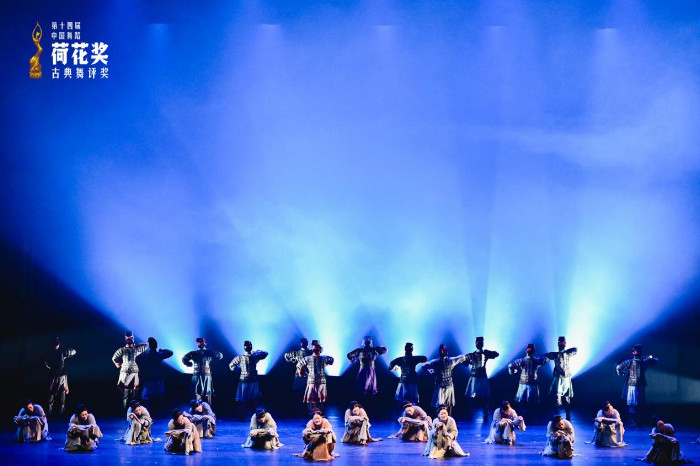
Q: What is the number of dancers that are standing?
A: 14